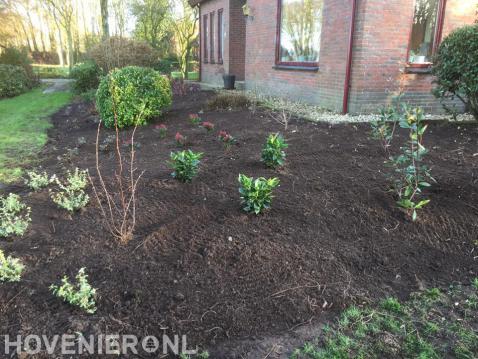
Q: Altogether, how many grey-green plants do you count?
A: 5